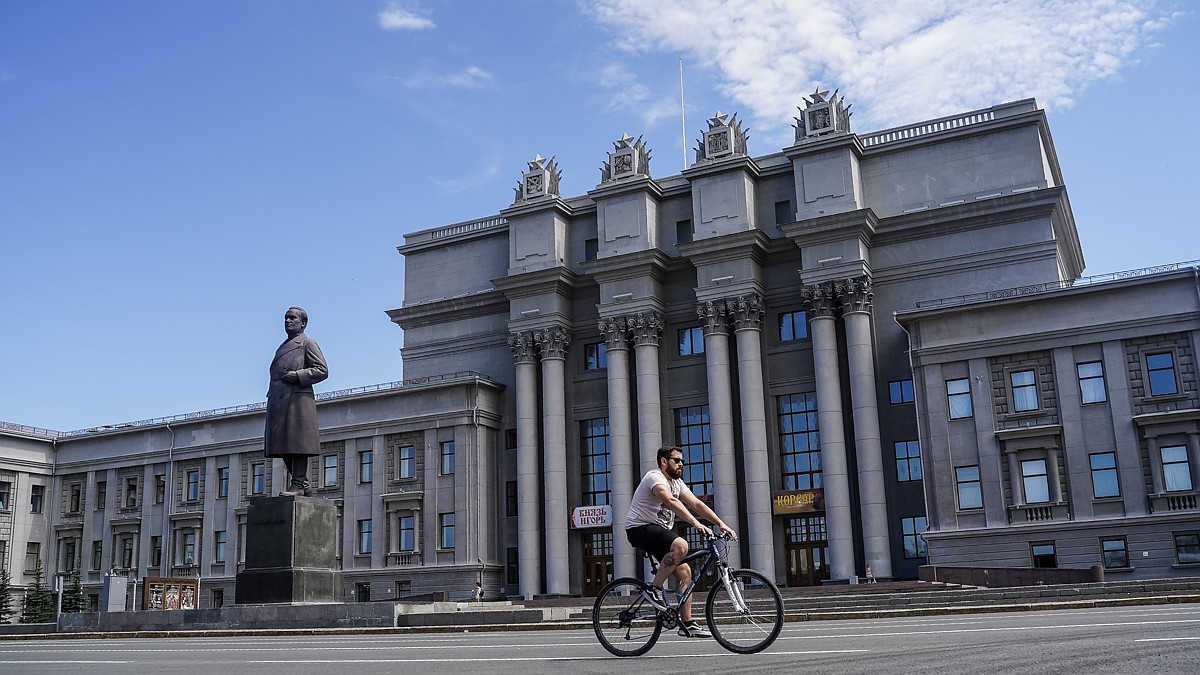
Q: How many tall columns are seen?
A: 8